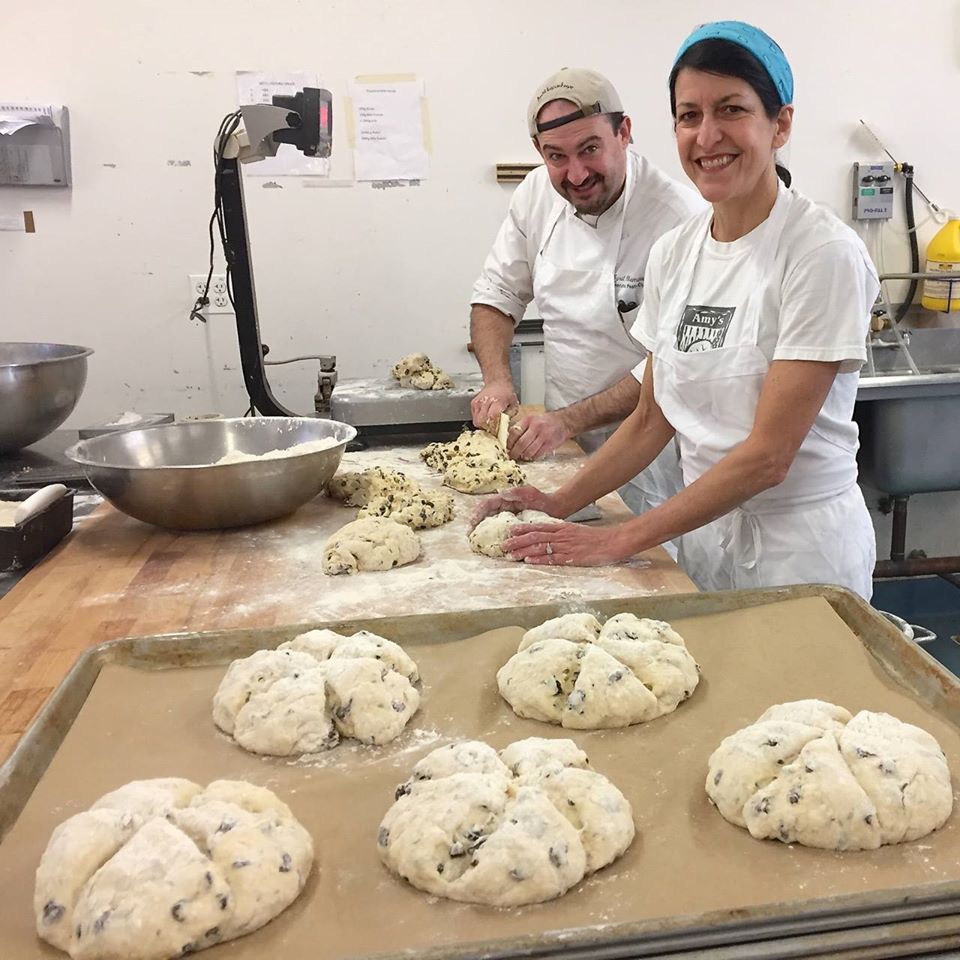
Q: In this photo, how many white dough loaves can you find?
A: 5